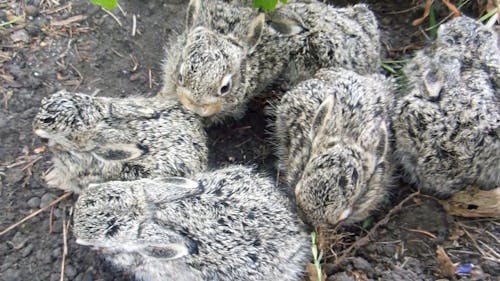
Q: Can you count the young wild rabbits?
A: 6